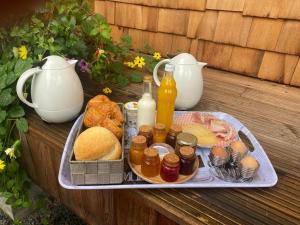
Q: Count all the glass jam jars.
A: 8